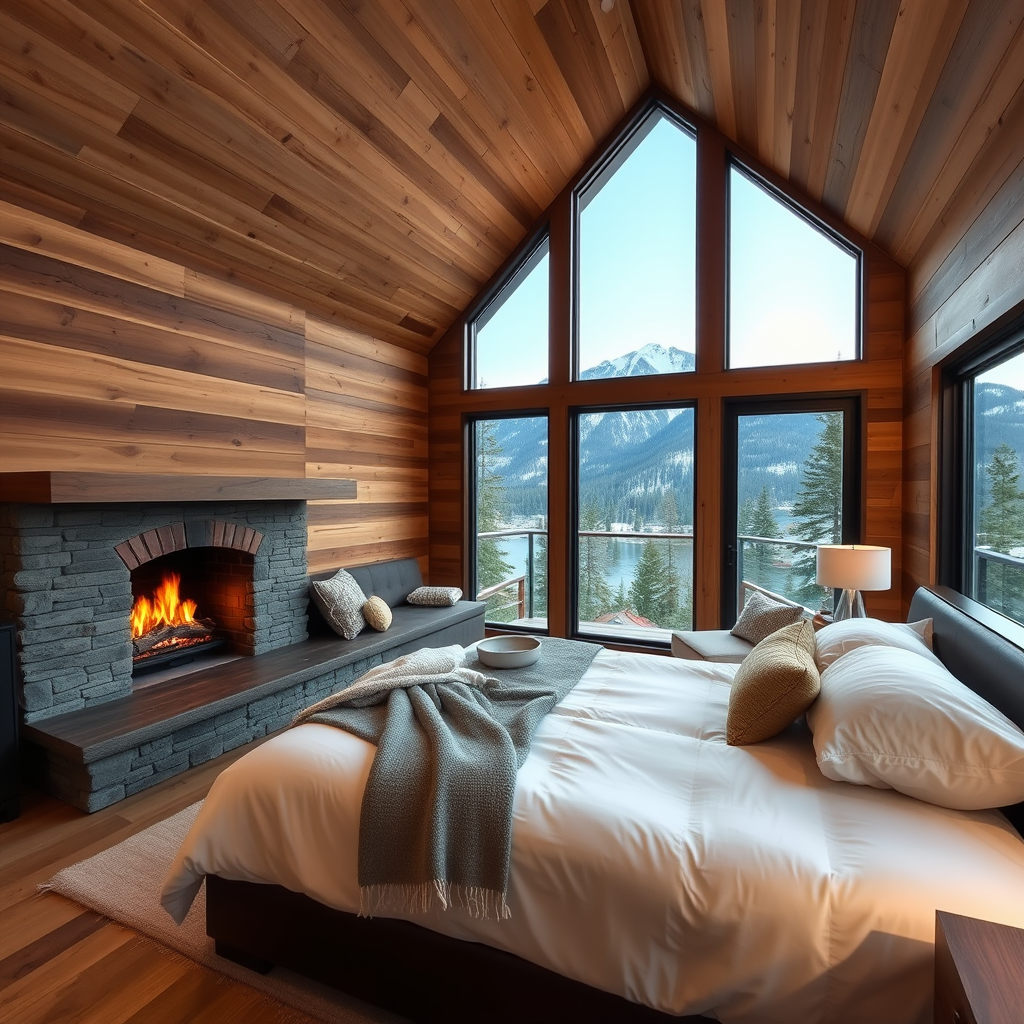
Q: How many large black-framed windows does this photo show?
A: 7